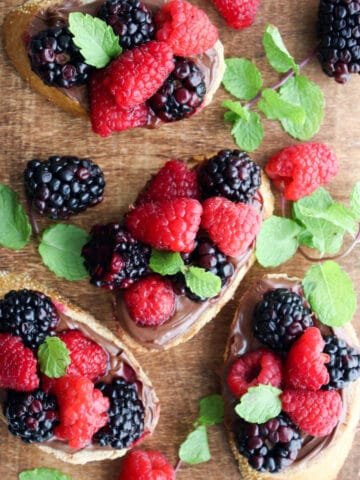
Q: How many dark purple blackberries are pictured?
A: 14